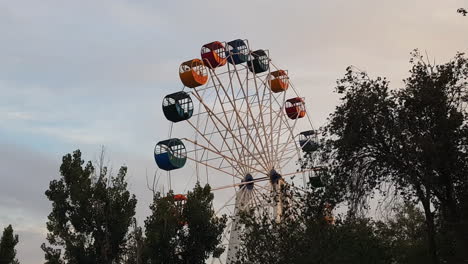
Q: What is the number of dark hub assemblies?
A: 2